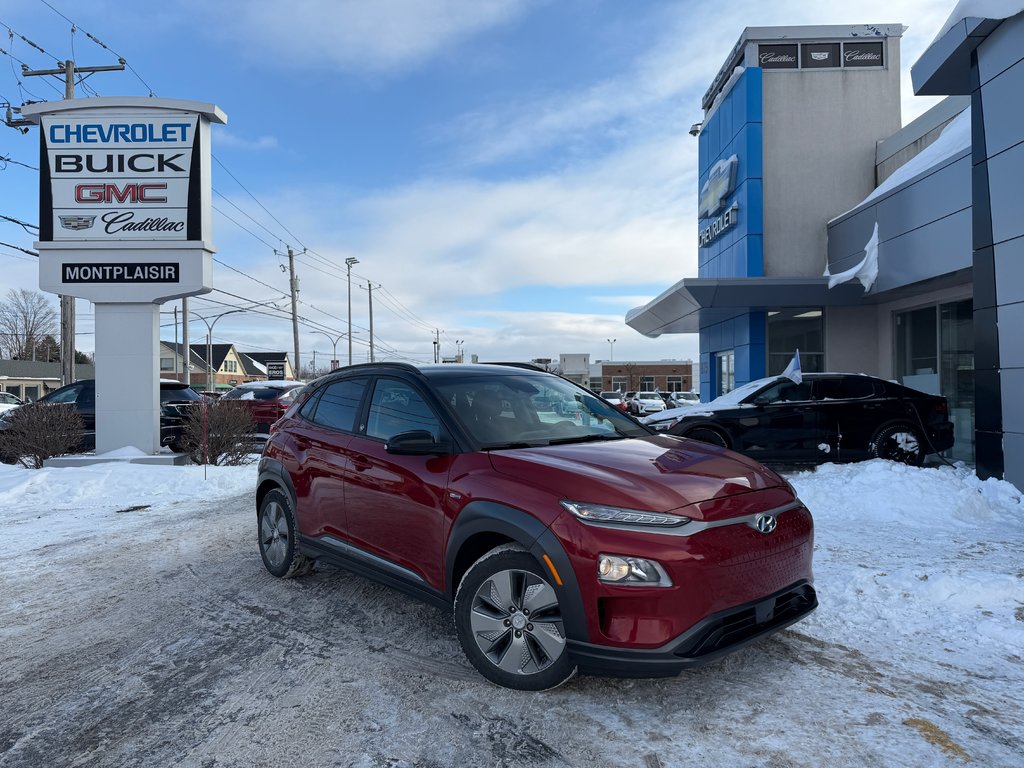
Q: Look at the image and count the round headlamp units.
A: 1